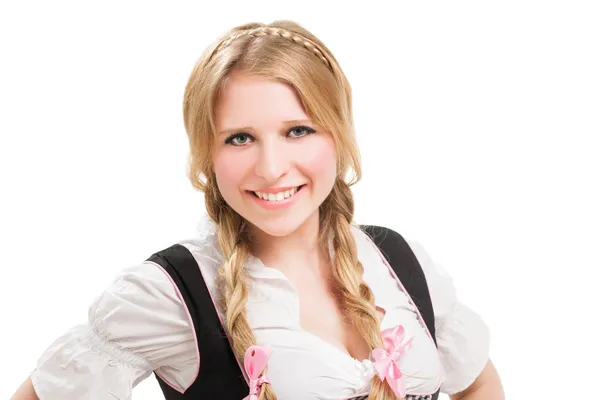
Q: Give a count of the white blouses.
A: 1